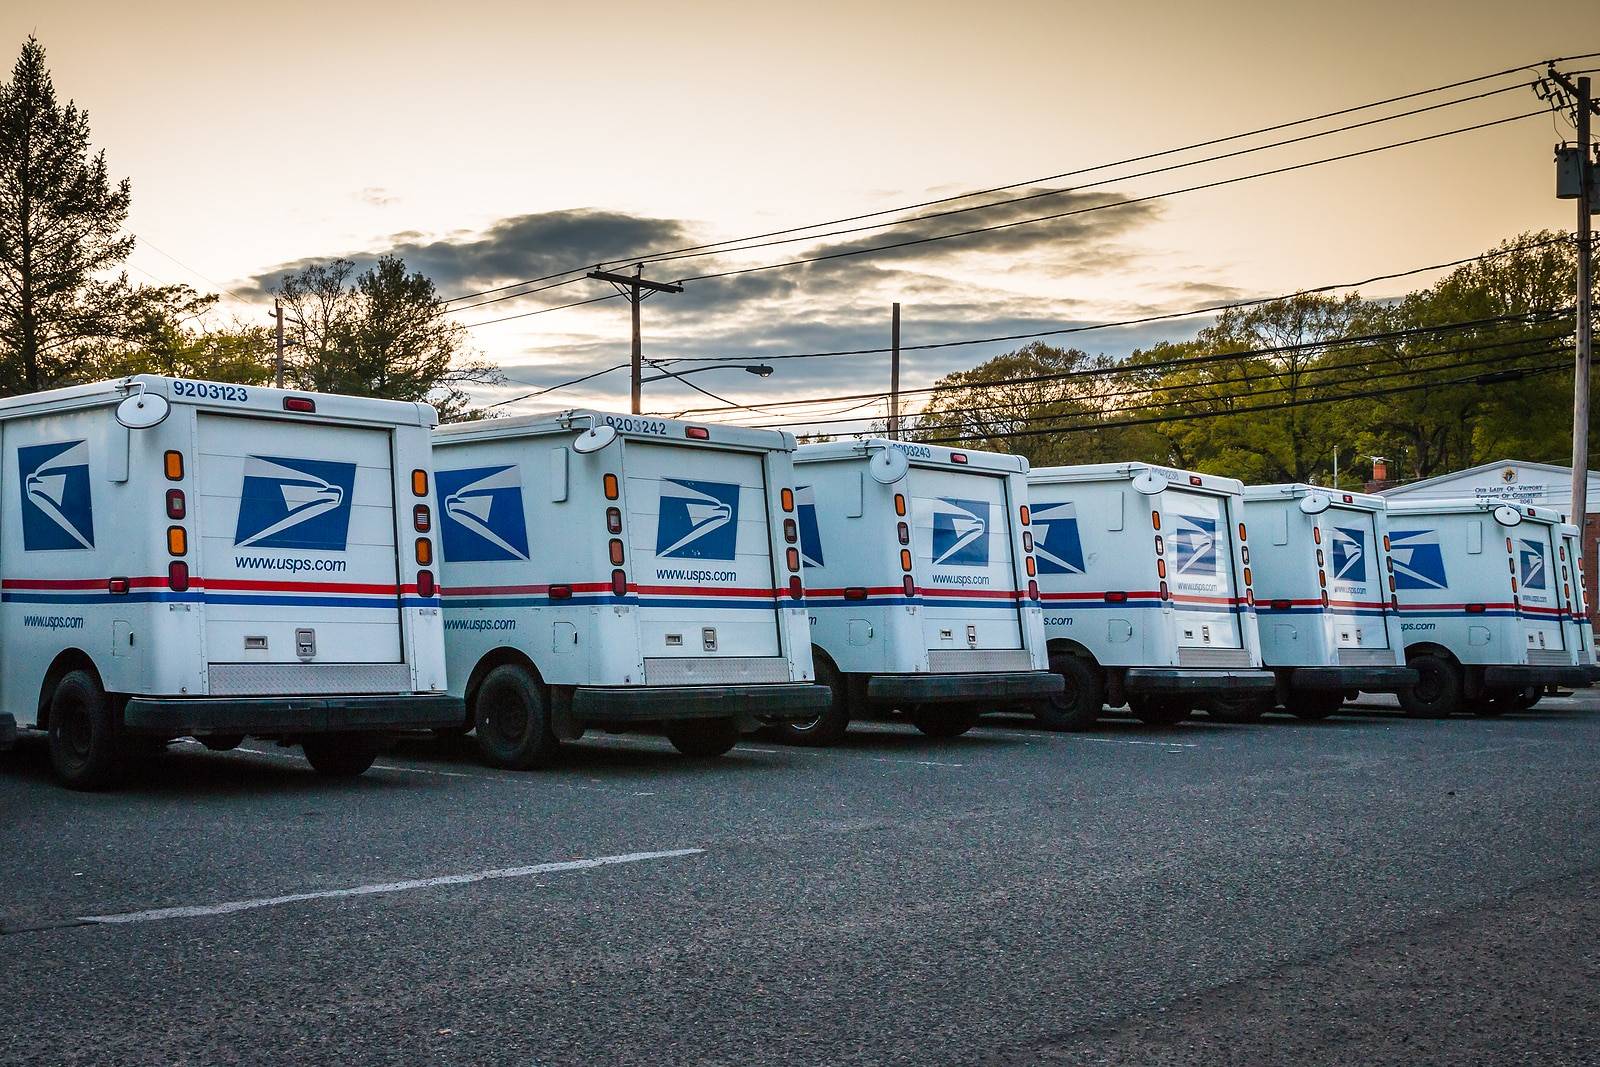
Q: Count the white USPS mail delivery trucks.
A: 7